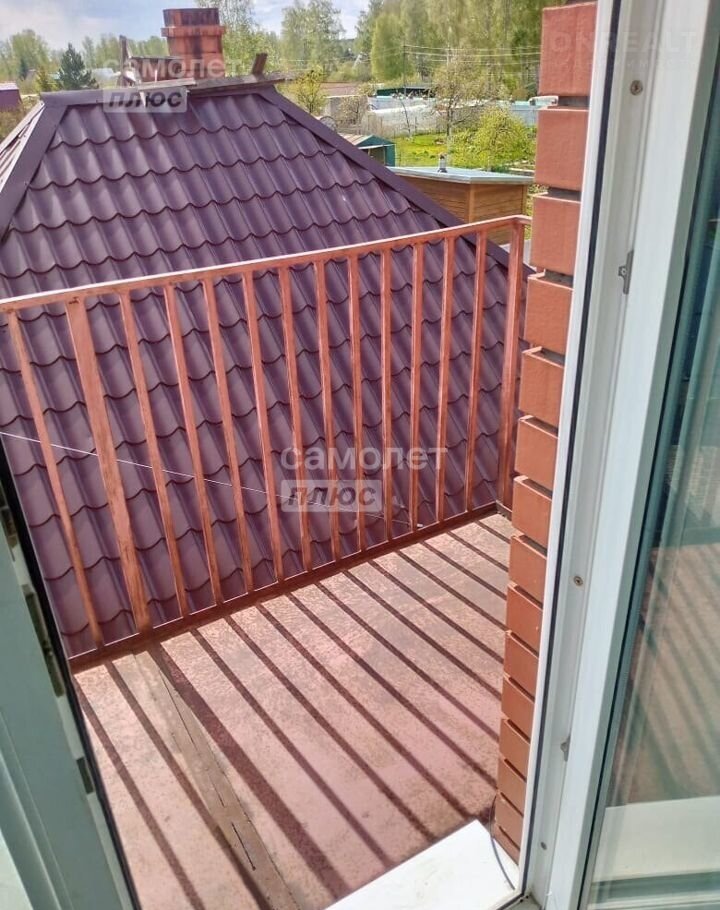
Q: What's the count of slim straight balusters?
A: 12